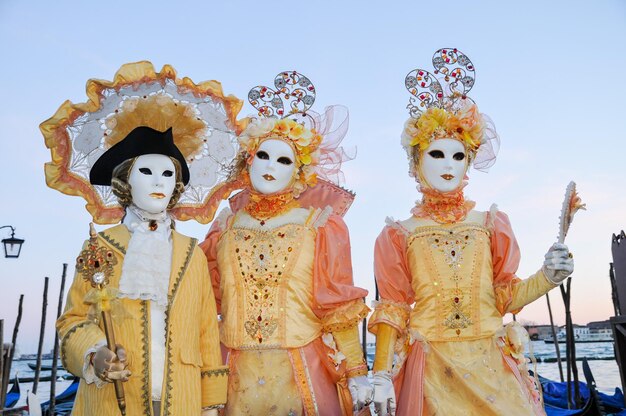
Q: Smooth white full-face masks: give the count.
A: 3